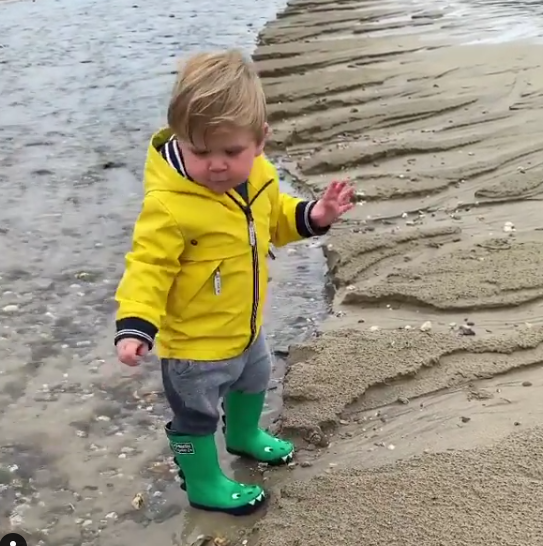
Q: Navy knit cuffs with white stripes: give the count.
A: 2